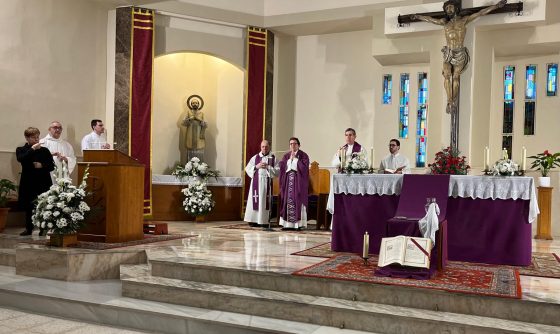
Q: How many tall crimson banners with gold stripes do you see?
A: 2